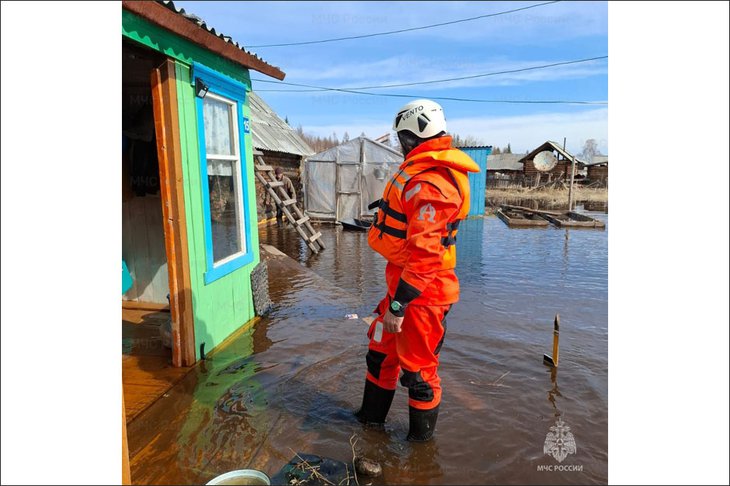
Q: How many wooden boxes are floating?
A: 2